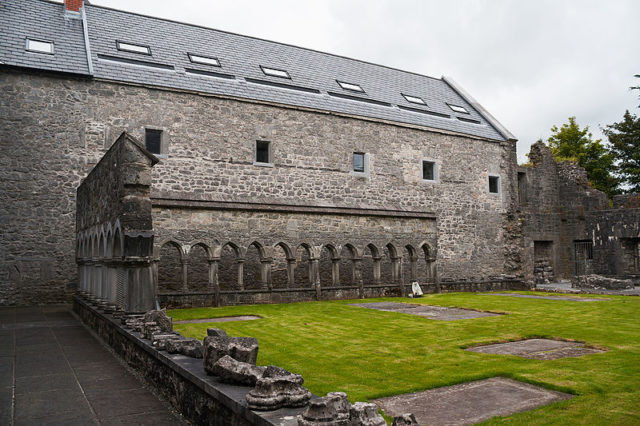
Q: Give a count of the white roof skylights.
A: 7